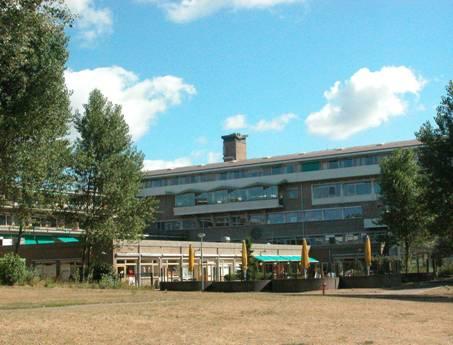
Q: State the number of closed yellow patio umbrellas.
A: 4